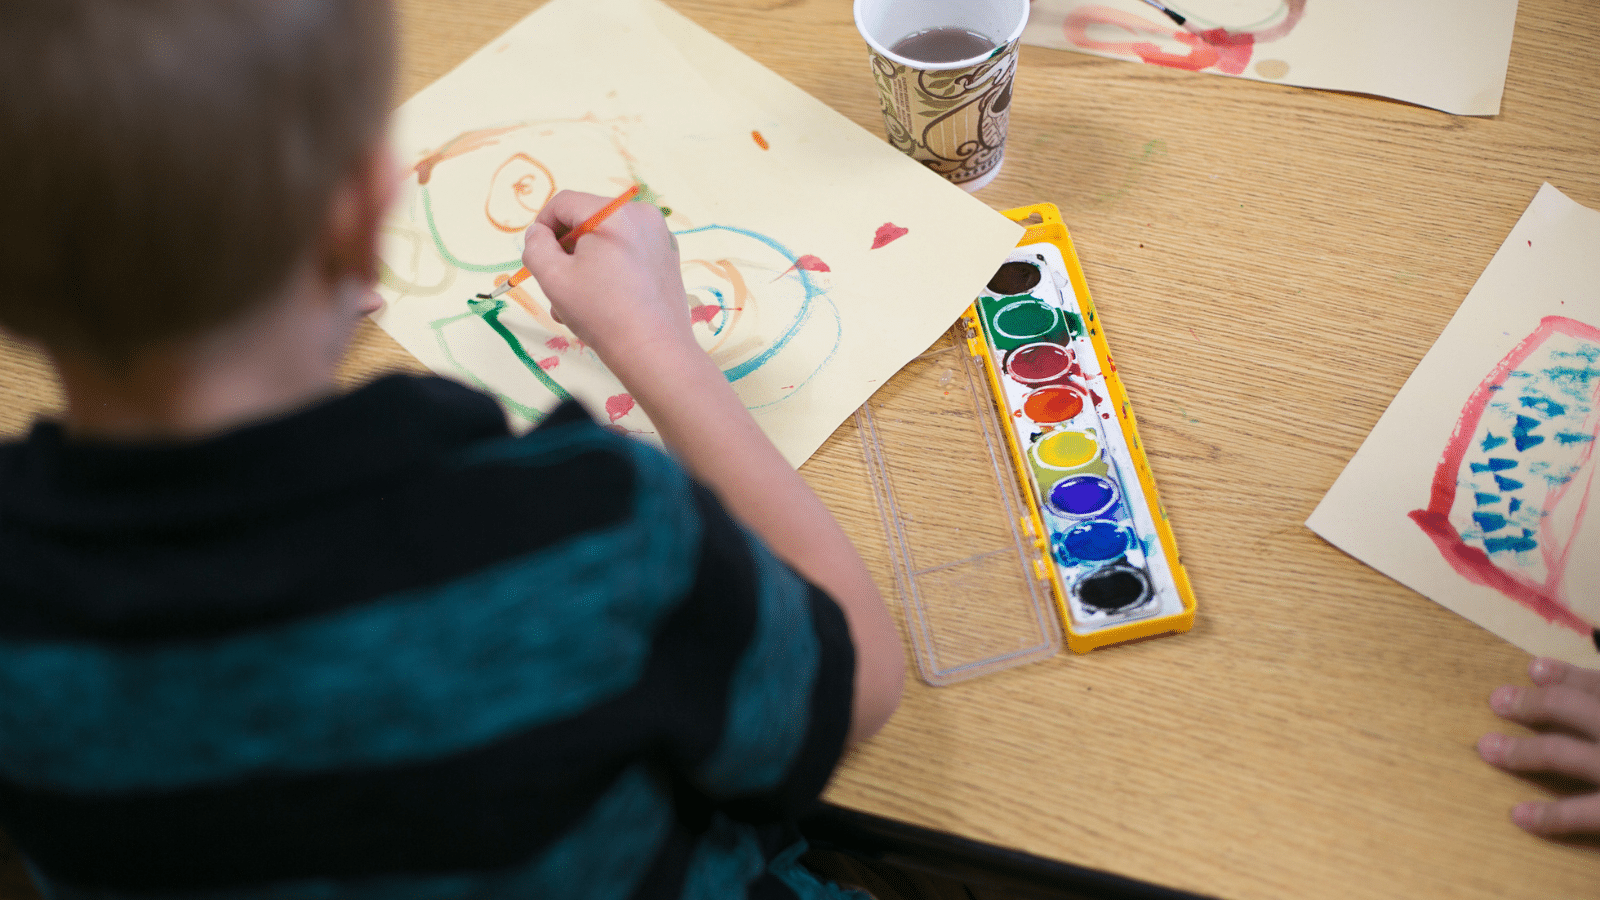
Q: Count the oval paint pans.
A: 8